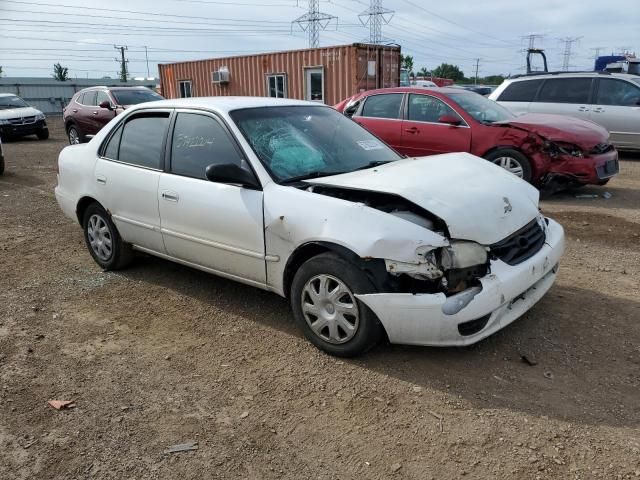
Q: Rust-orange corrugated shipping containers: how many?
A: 1